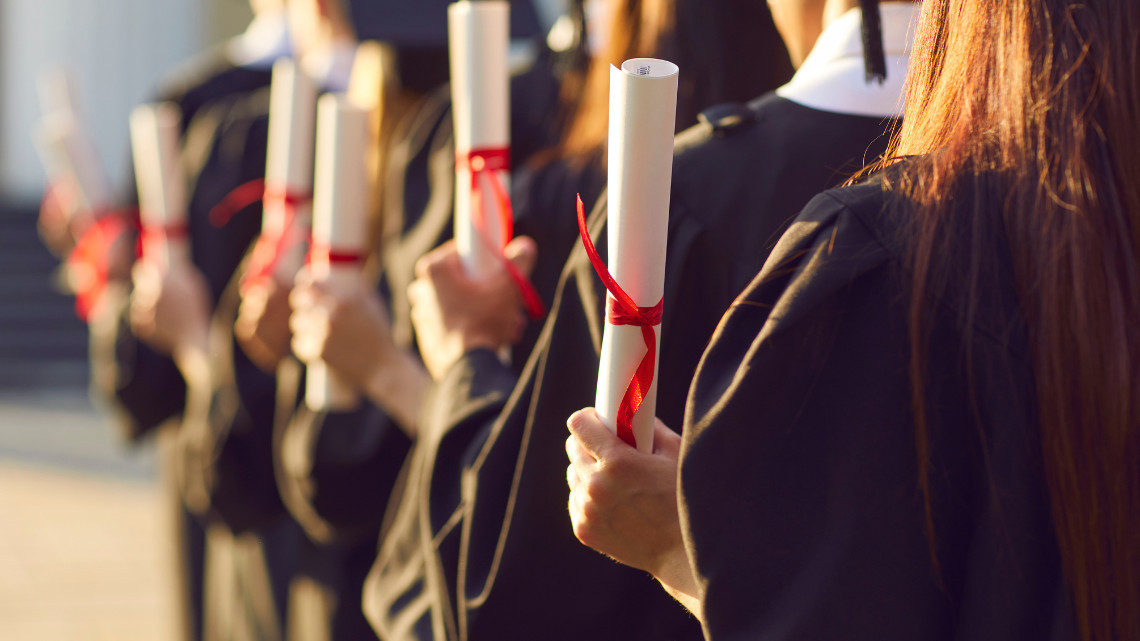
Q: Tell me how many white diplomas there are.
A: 7